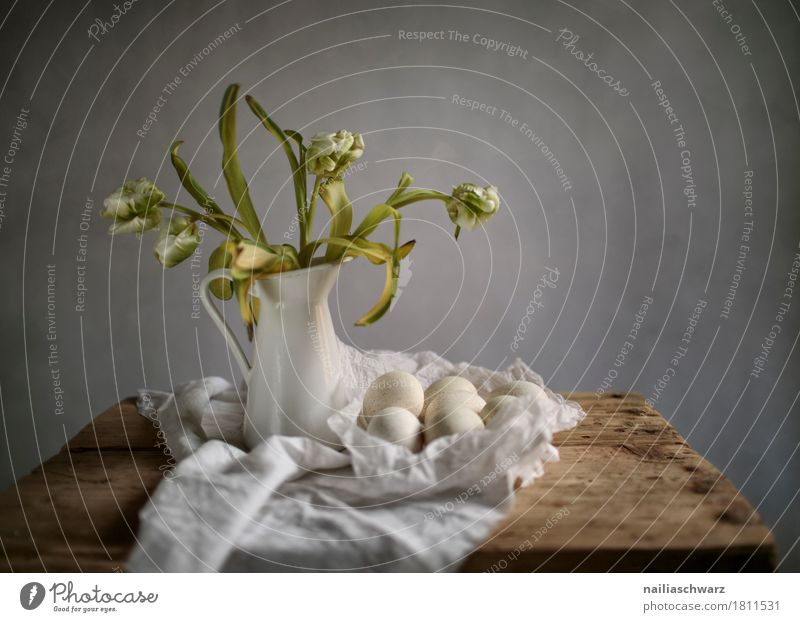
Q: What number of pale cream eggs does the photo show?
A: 7